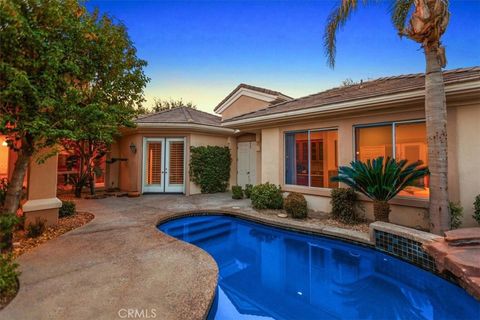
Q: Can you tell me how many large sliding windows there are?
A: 2